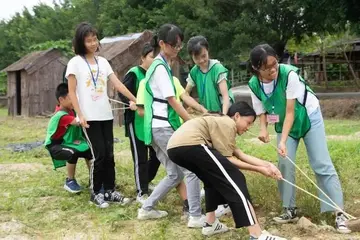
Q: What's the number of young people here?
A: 8